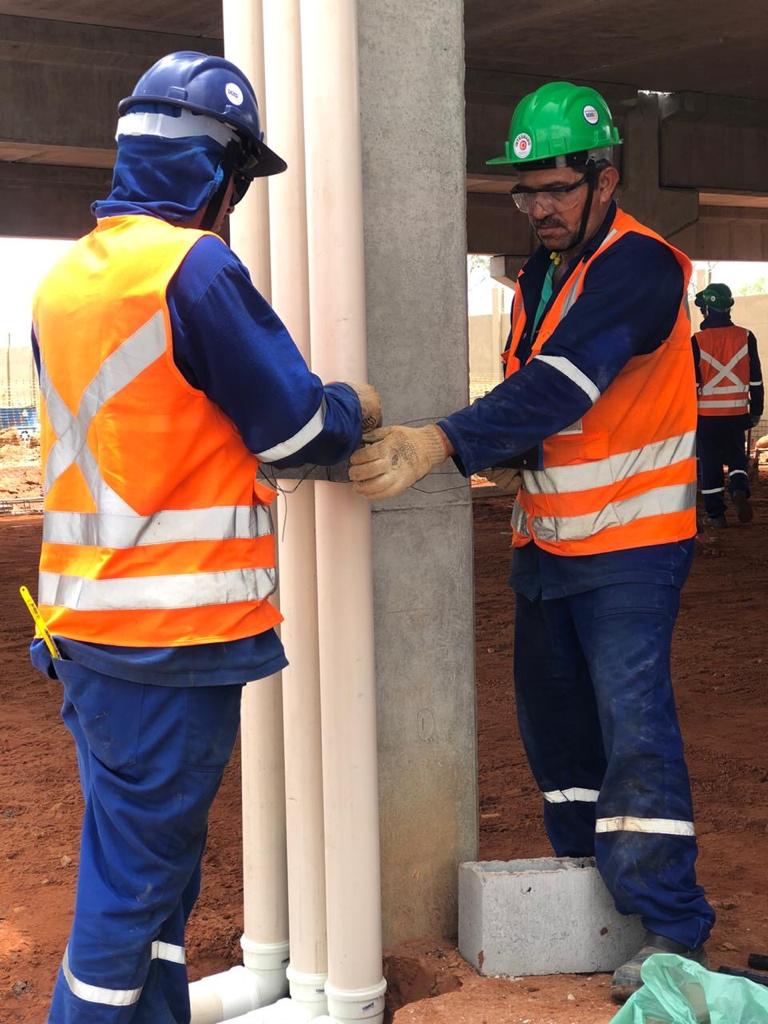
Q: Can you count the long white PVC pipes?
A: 3